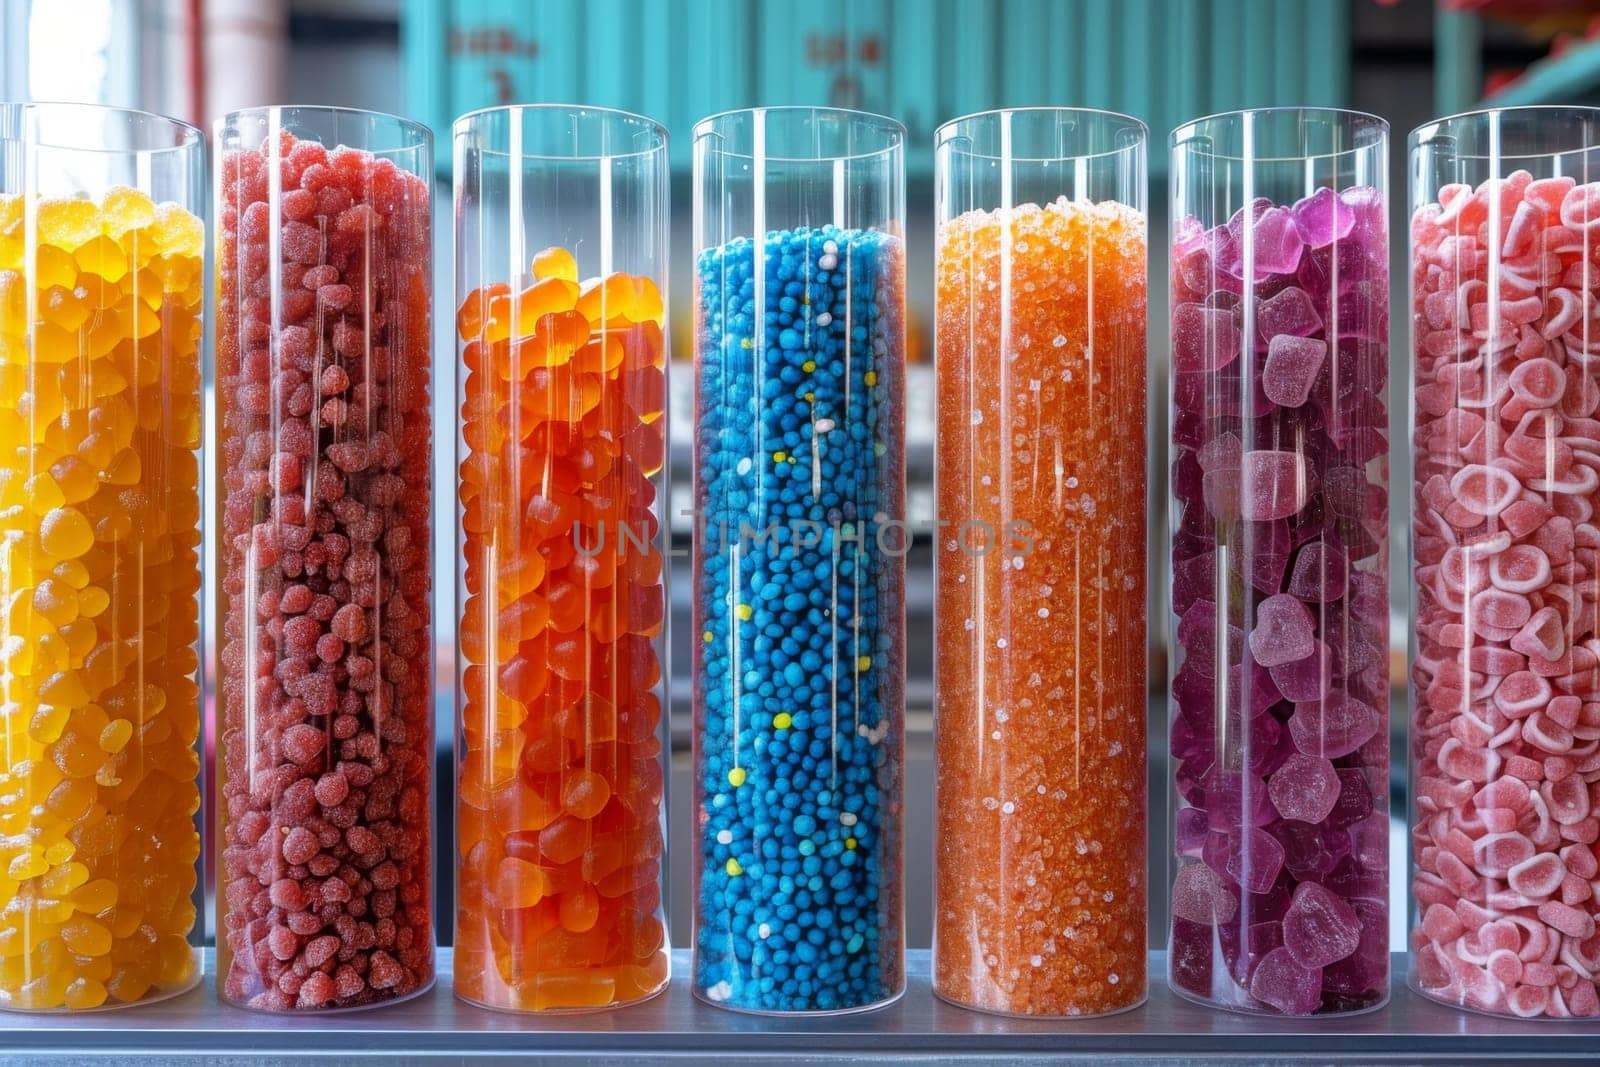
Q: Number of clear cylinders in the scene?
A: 7